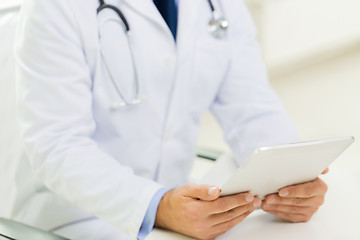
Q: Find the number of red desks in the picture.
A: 0